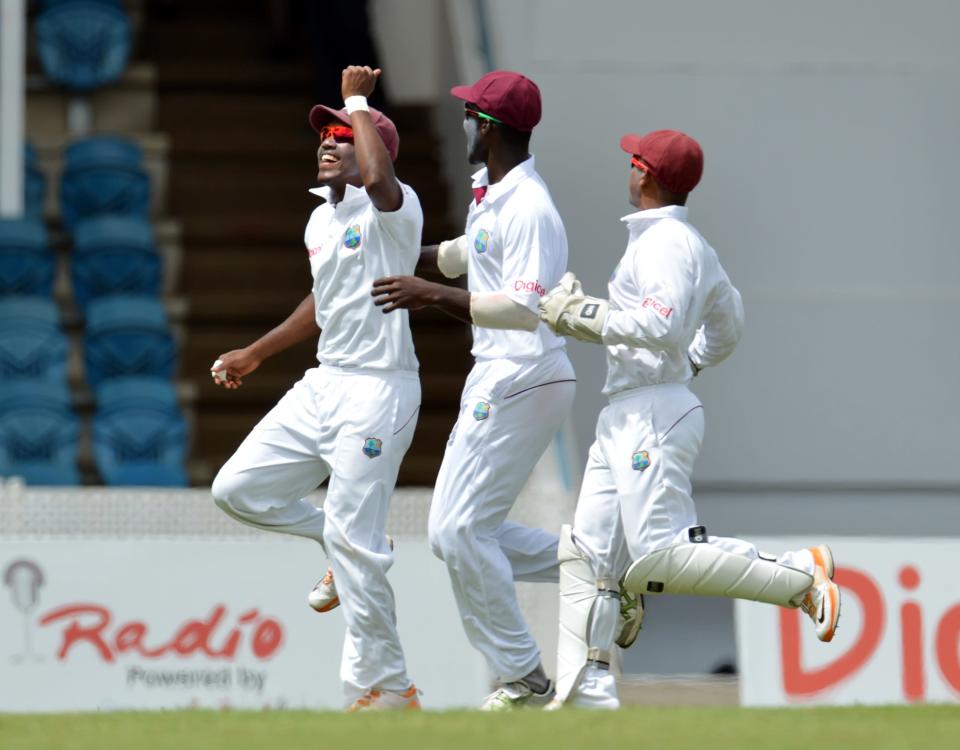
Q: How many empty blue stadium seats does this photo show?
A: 9